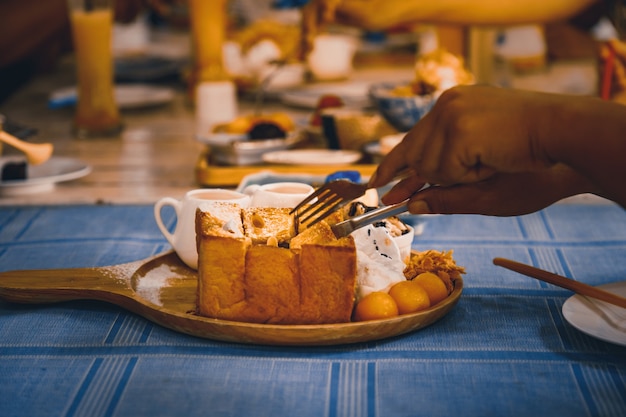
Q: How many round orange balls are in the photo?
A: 3